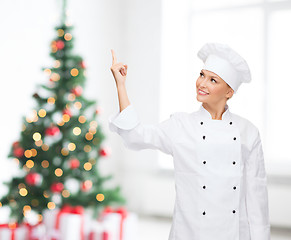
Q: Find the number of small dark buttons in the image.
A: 10